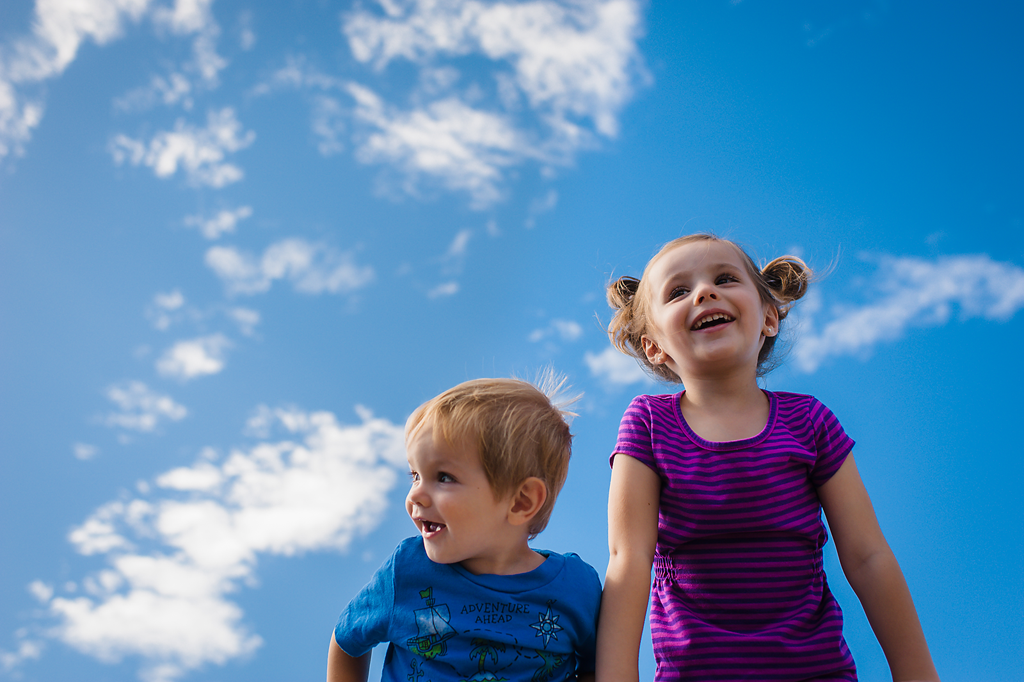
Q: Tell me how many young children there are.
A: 2